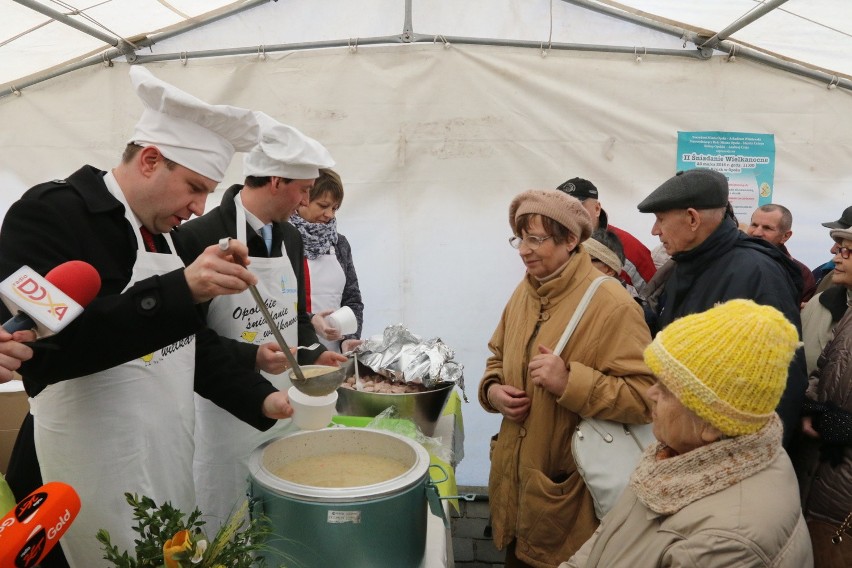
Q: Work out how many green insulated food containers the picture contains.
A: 1